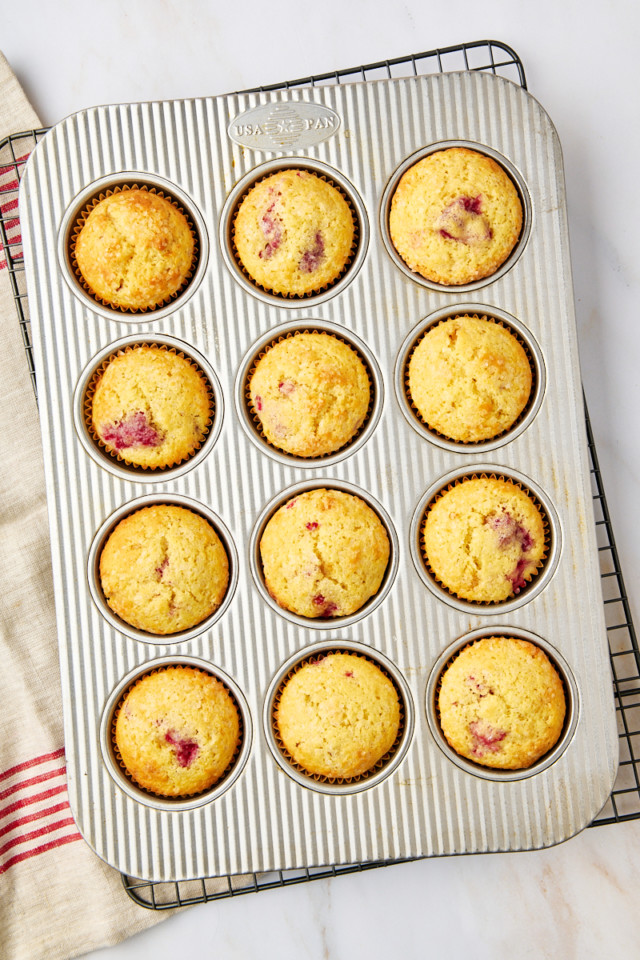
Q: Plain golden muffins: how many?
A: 2